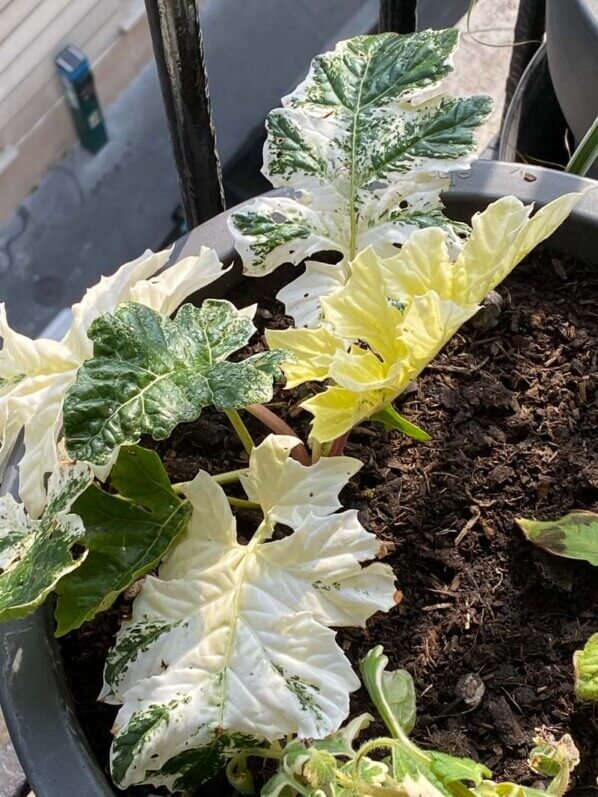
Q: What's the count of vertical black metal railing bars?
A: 3